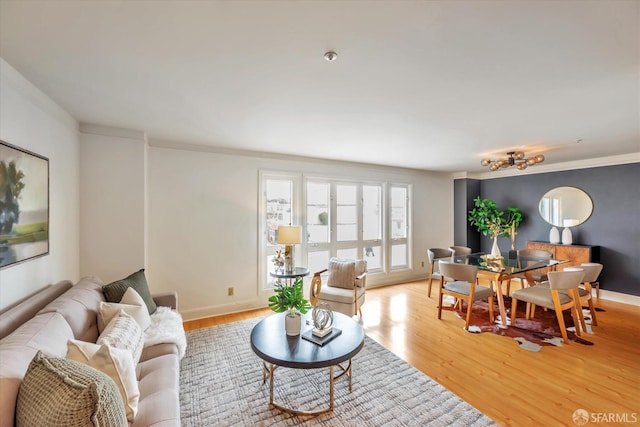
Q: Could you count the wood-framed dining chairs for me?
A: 6